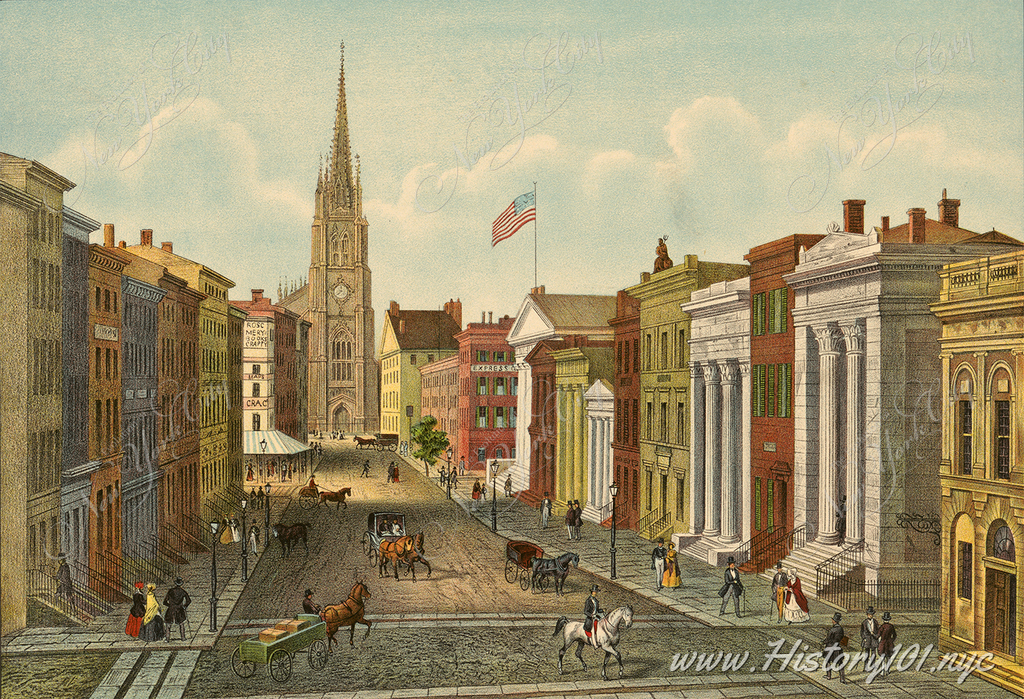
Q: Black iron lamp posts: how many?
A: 7